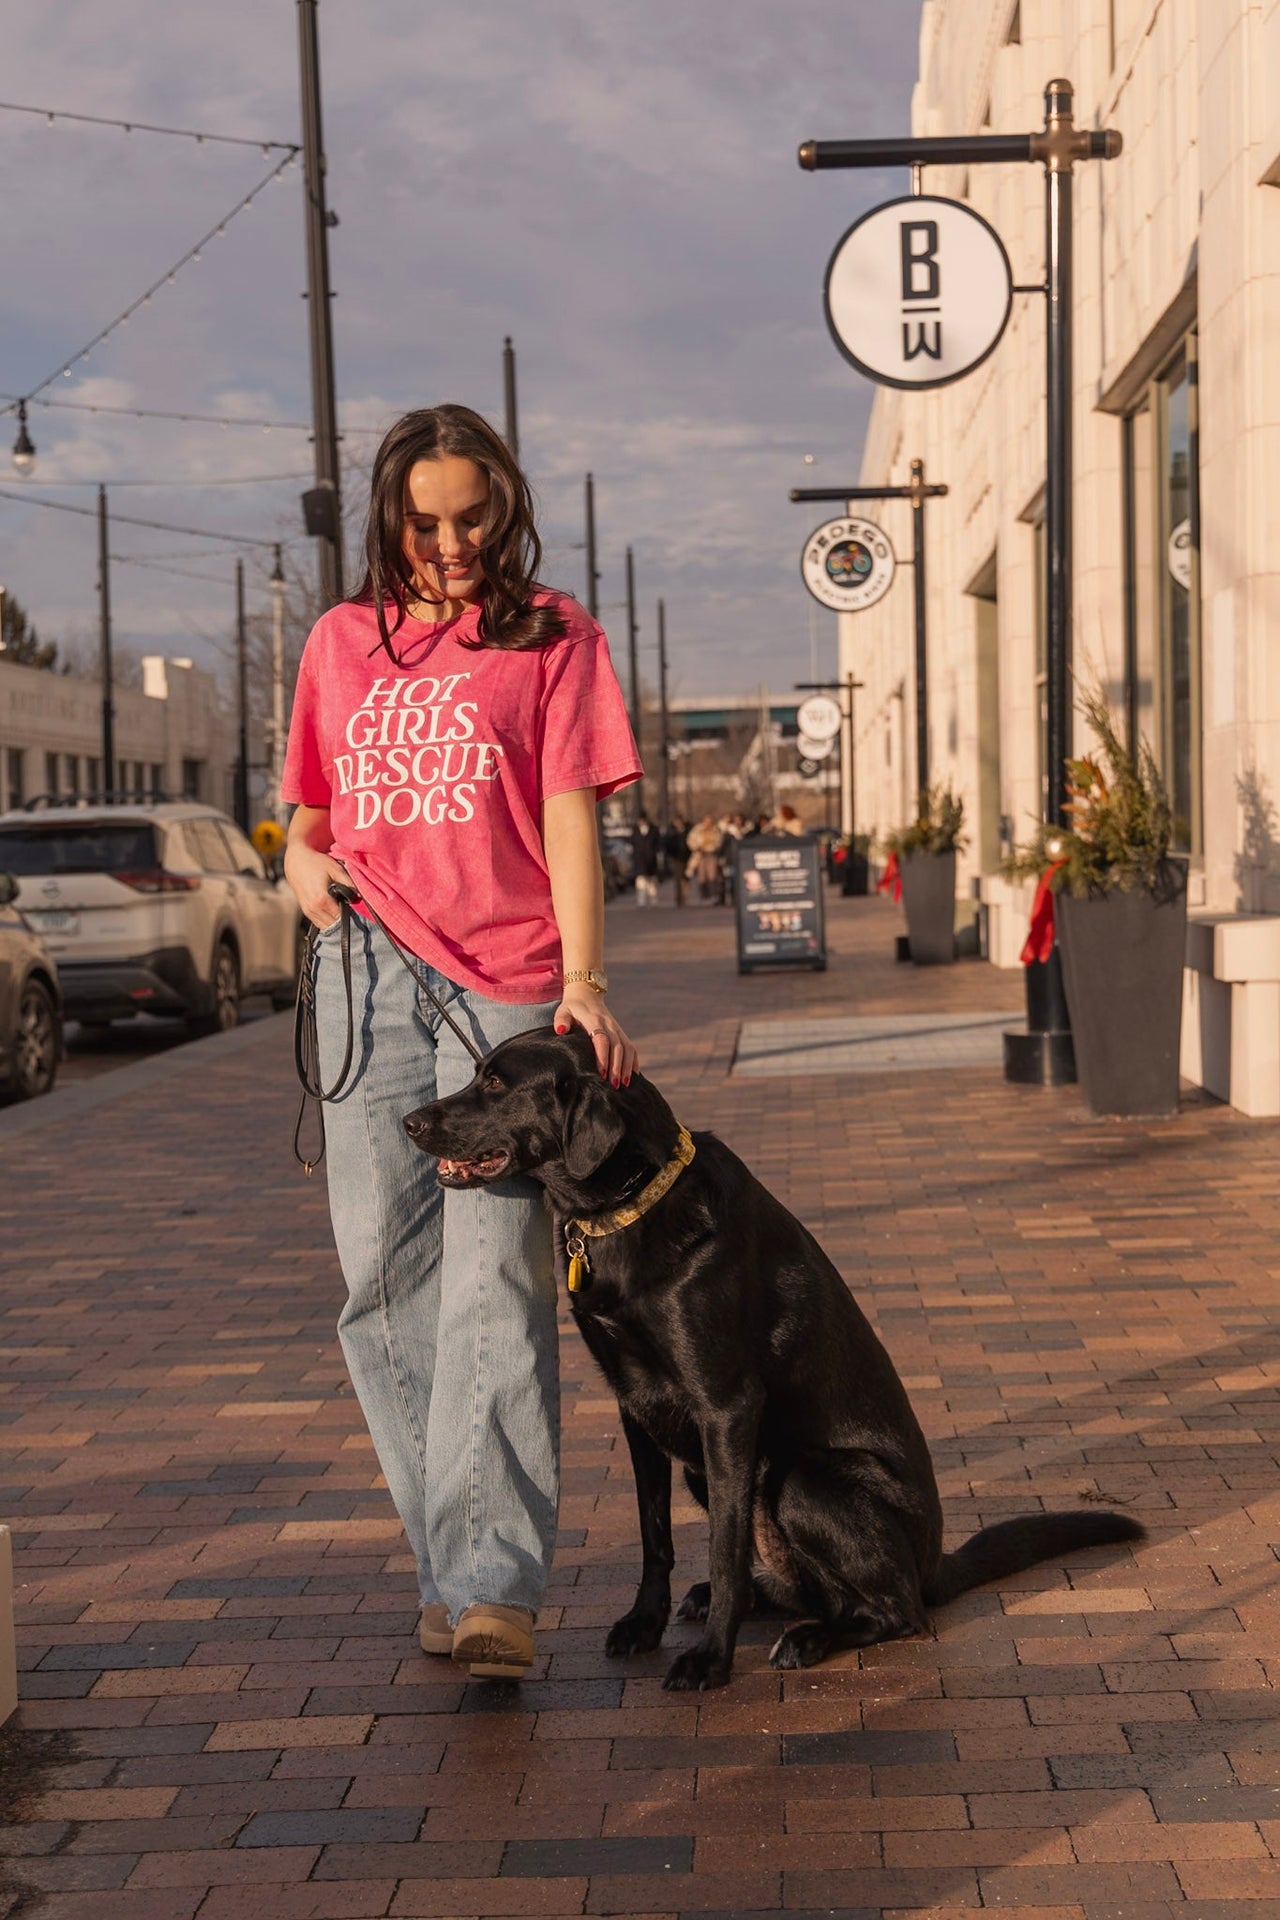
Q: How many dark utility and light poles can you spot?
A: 7